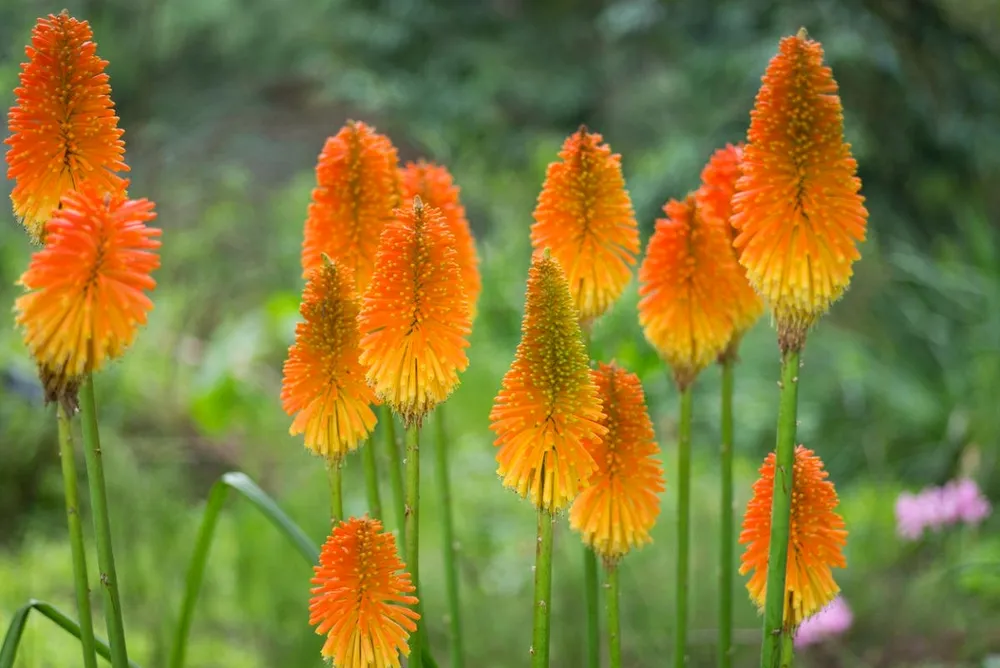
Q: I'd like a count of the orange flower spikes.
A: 14